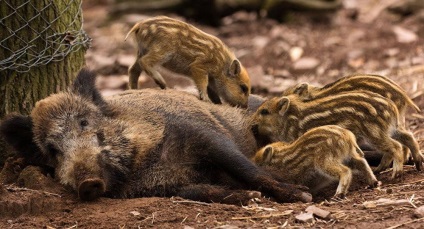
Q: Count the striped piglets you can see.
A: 4